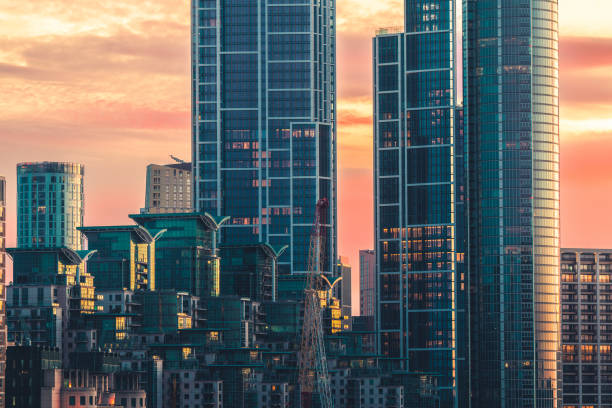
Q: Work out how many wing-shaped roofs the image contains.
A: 5